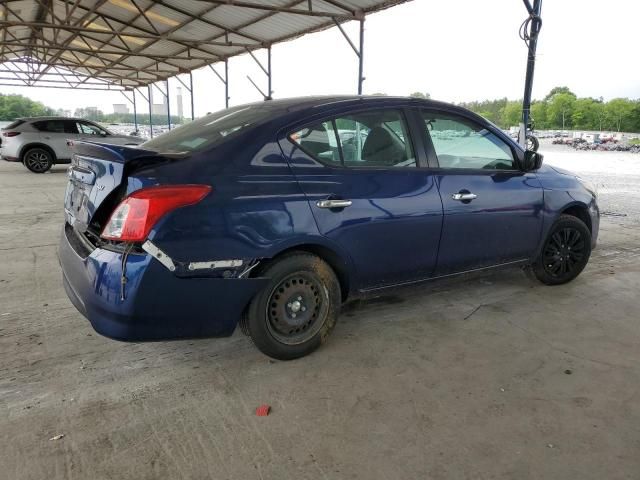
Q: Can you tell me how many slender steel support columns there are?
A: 8